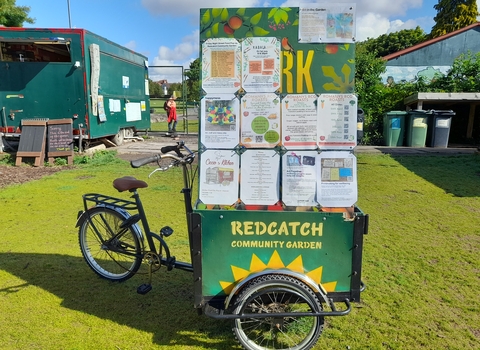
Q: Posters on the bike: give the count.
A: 11